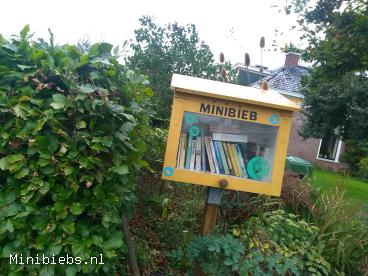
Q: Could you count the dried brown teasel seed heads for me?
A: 5